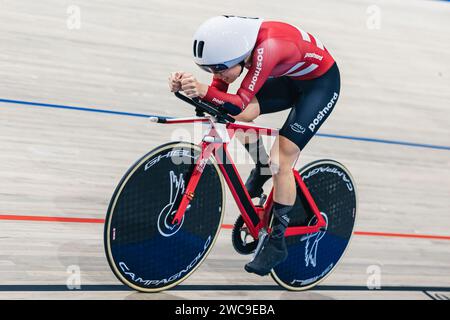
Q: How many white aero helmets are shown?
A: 1